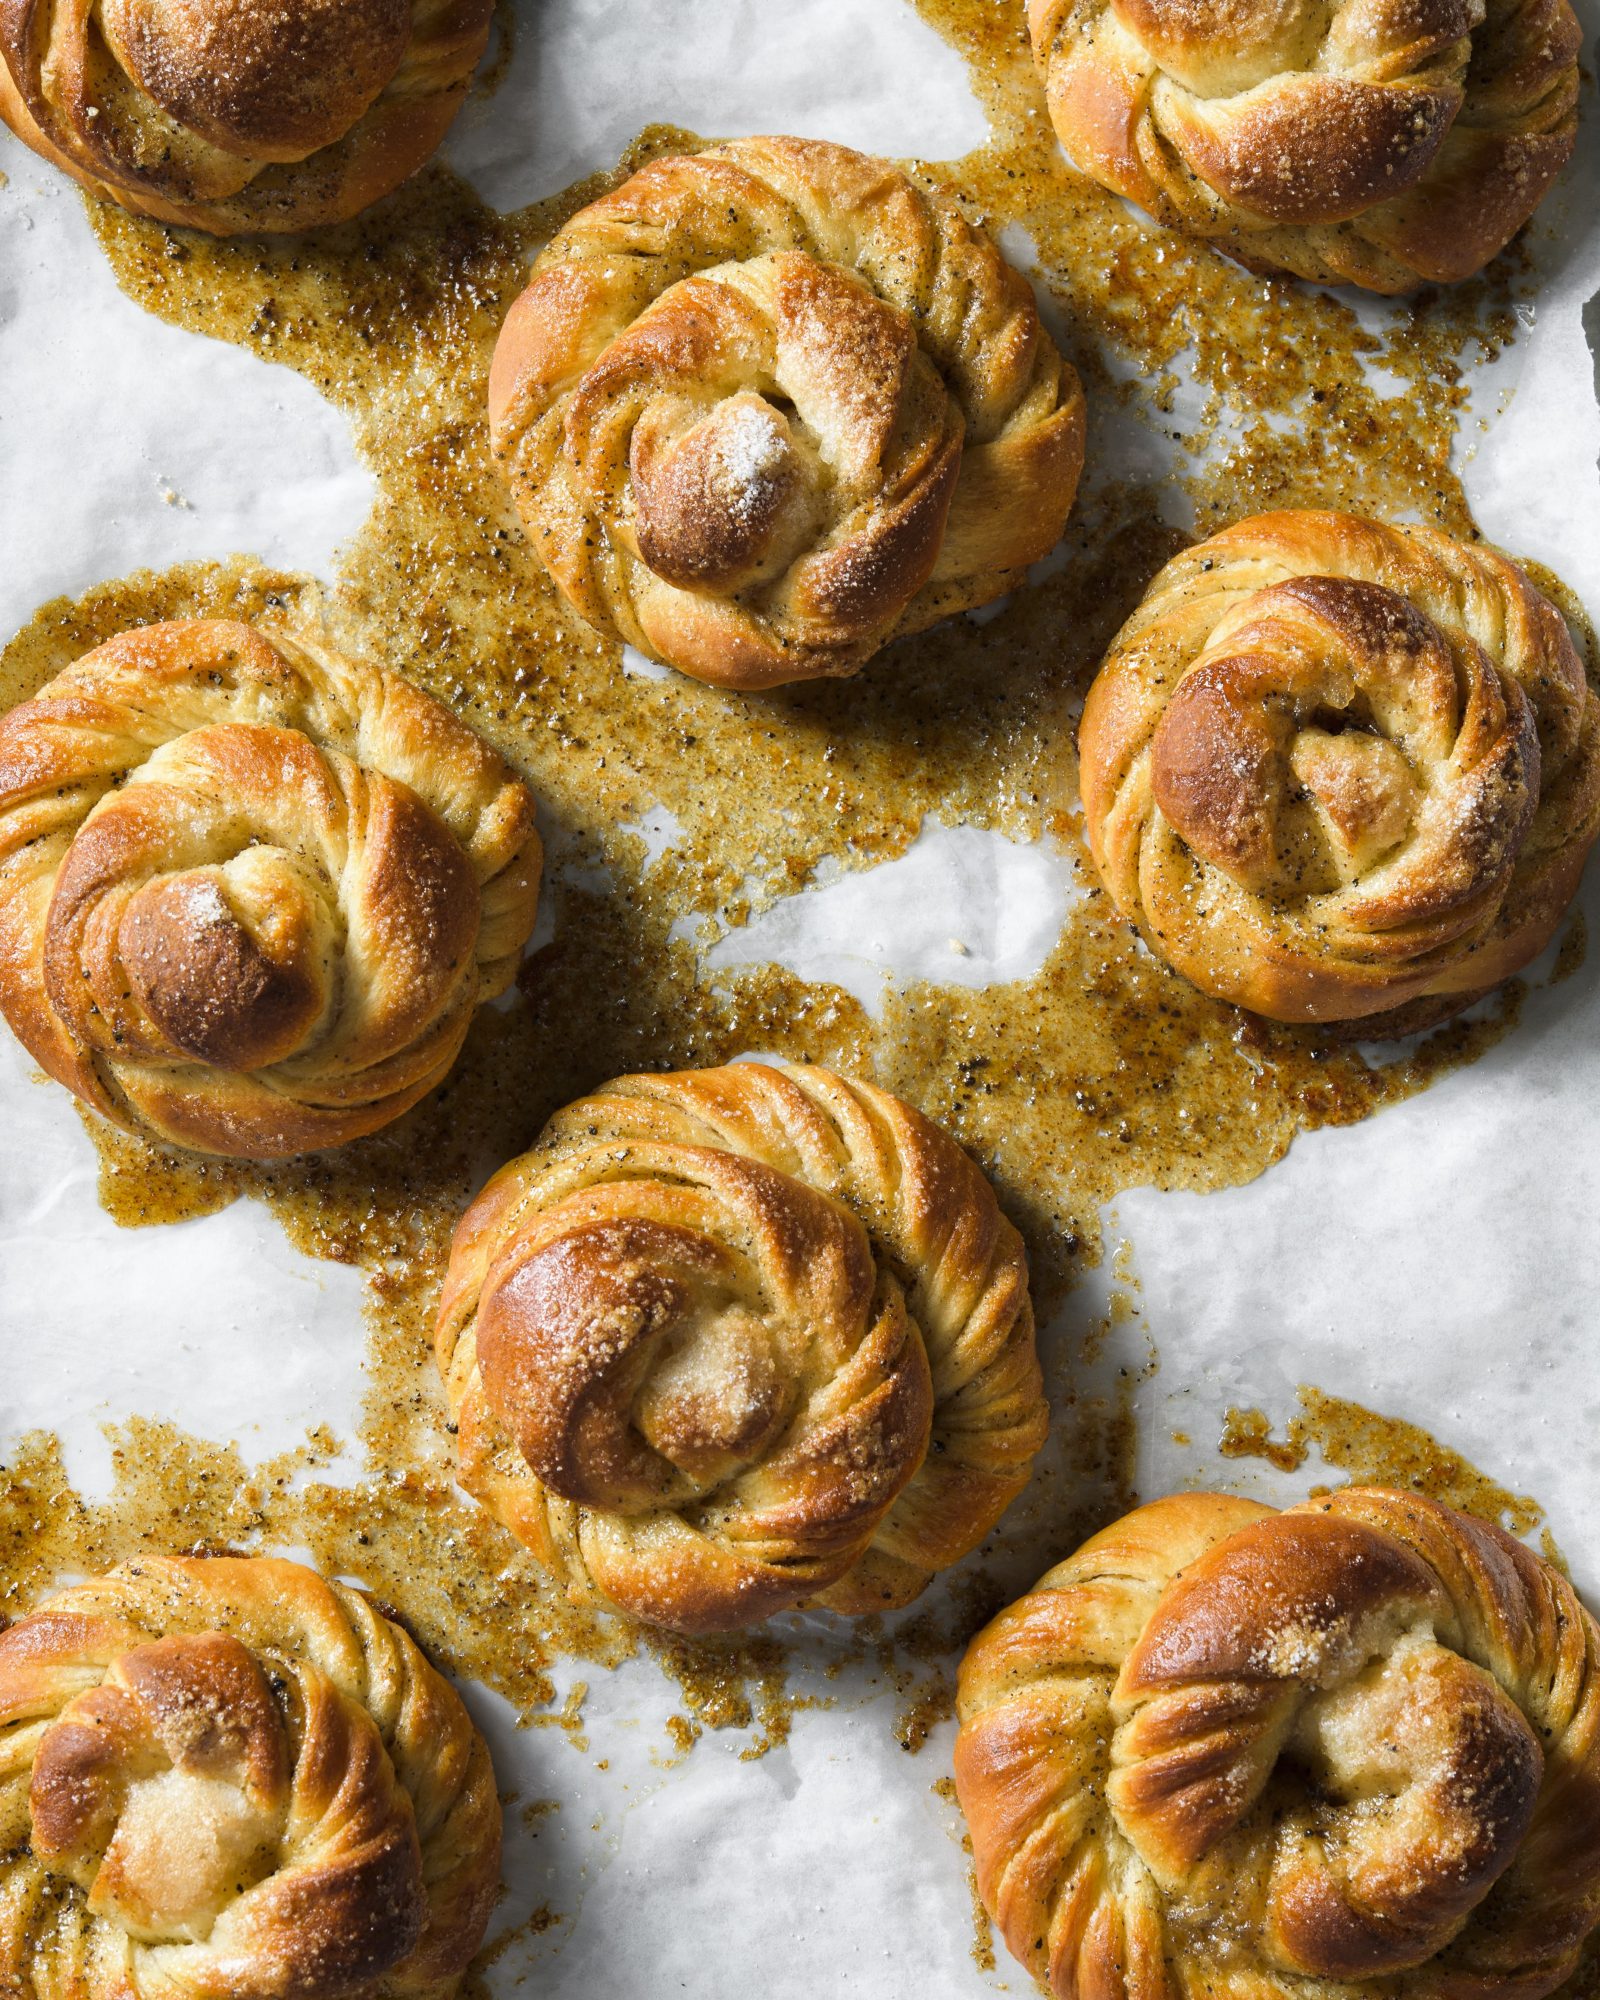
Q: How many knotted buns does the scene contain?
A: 8